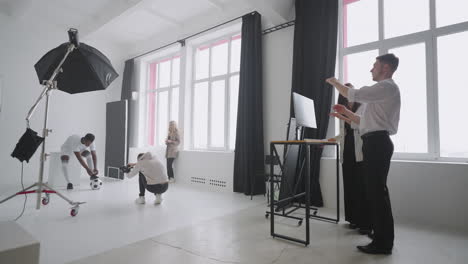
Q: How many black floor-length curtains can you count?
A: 3